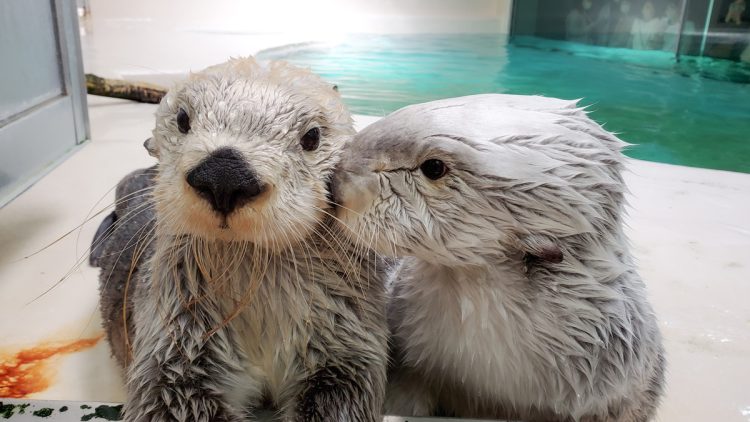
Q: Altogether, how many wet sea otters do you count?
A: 2